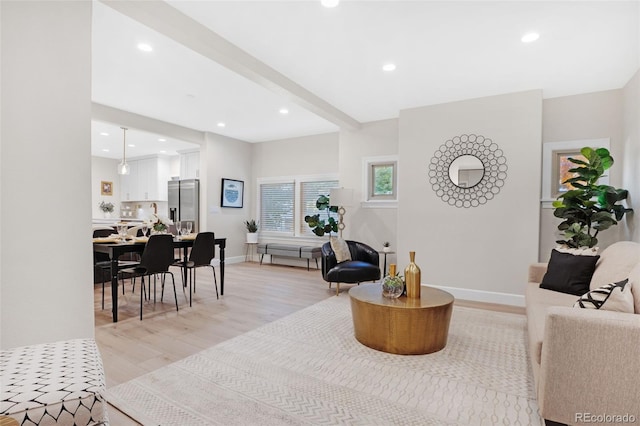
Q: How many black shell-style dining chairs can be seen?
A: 4